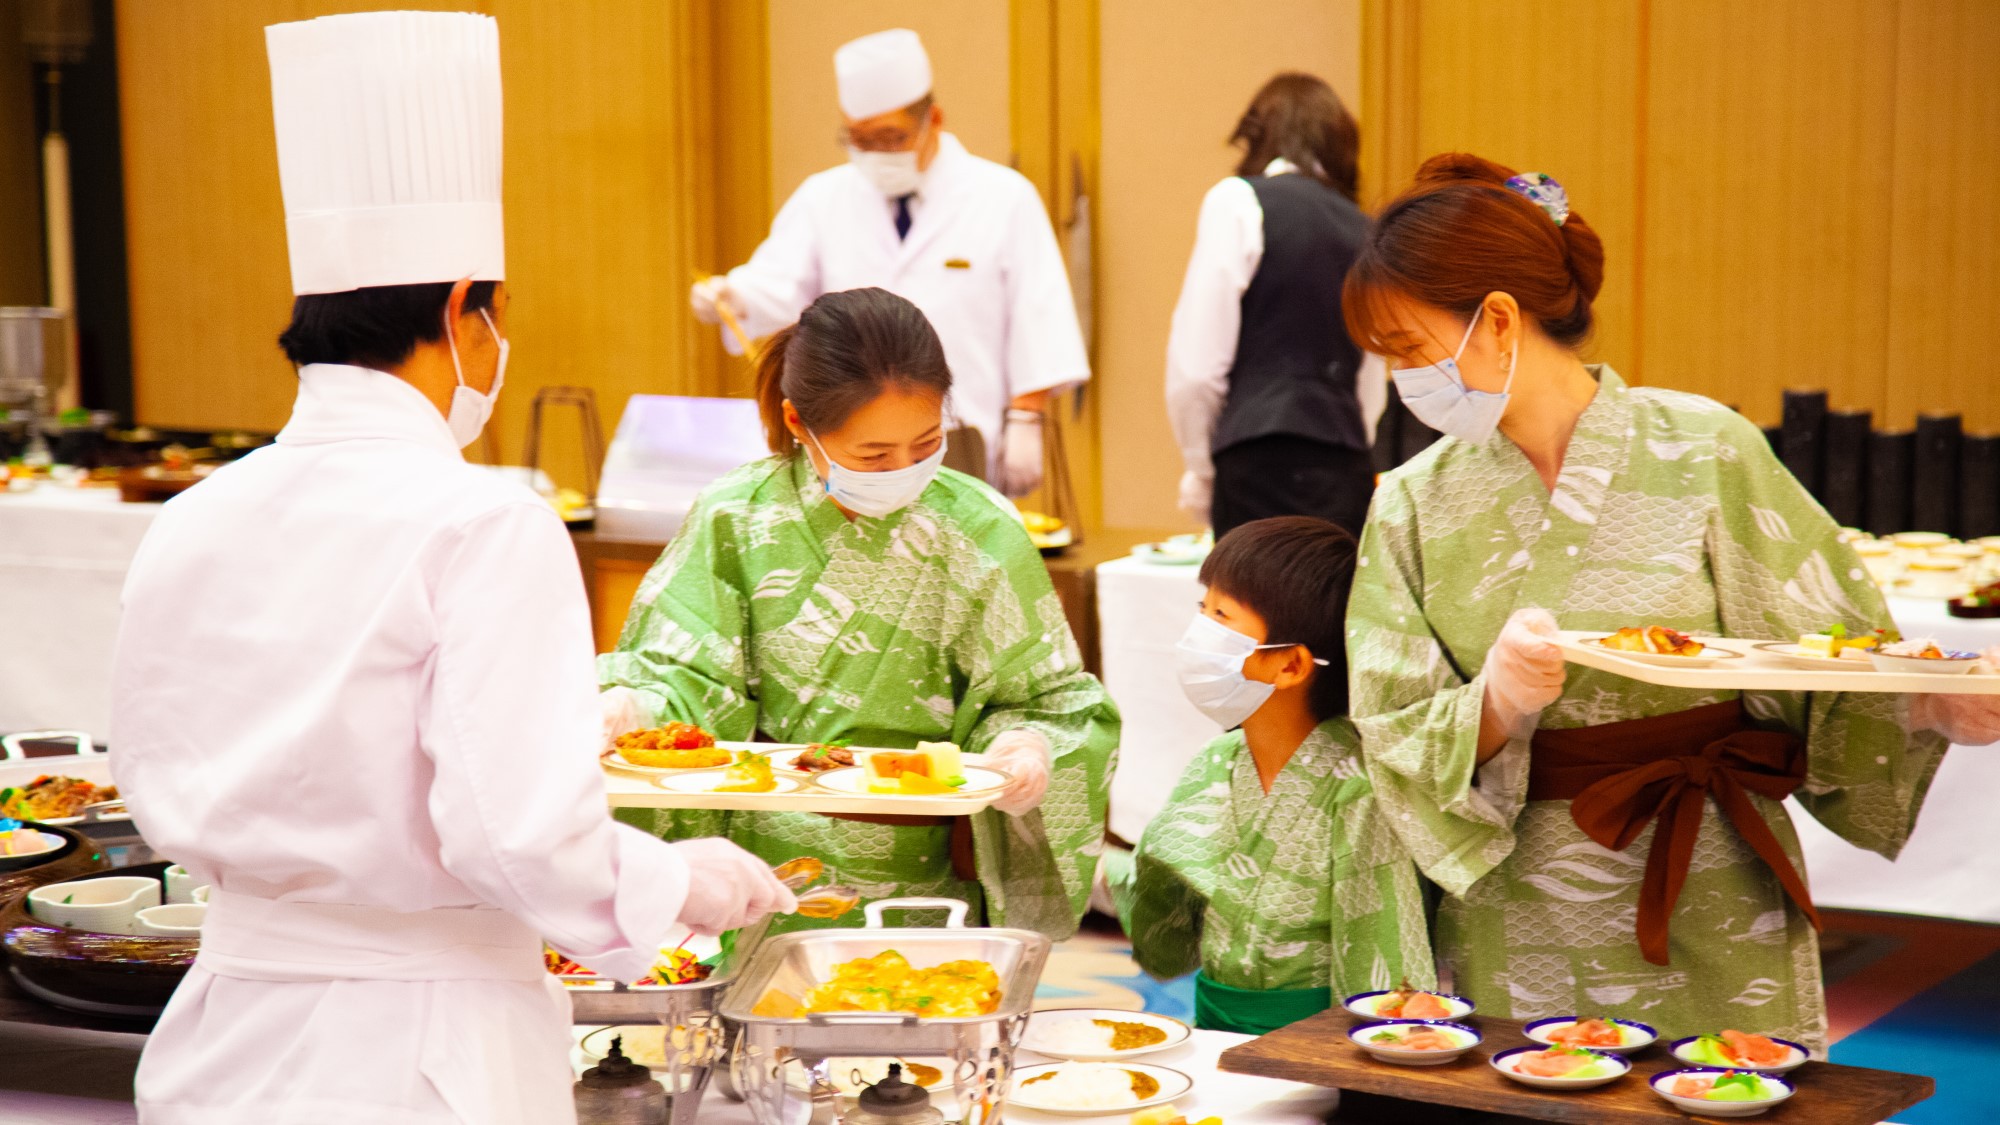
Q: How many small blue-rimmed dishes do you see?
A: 6